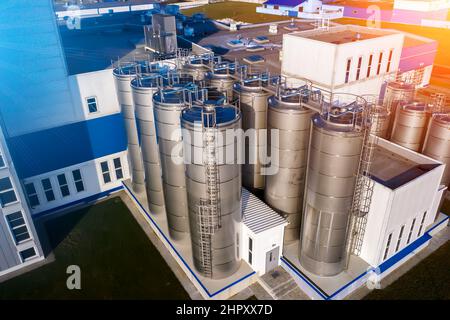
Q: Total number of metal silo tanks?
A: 13